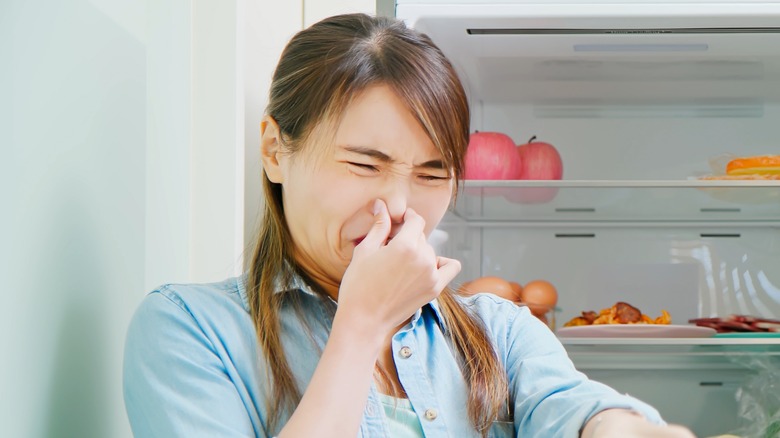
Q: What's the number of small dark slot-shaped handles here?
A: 5